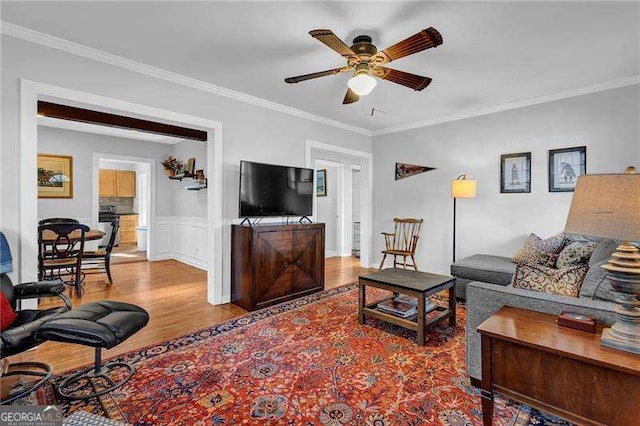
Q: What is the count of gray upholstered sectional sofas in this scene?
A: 1